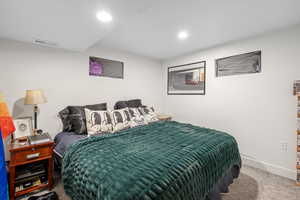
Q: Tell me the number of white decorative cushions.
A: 4